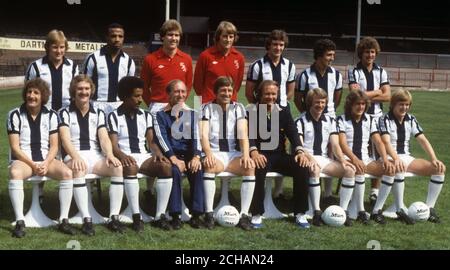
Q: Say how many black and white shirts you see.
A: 12